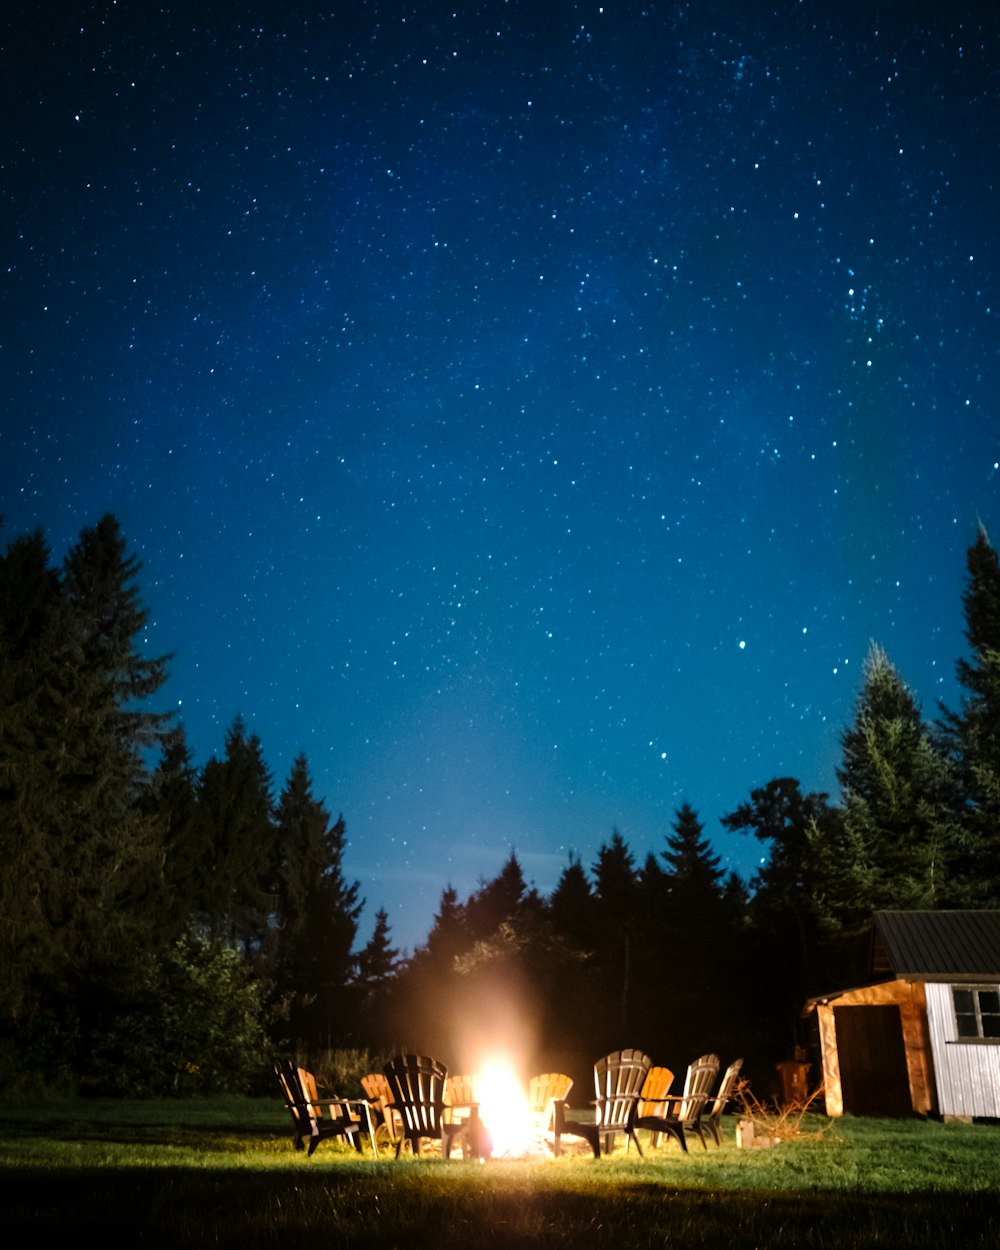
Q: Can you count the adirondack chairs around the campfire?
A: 10